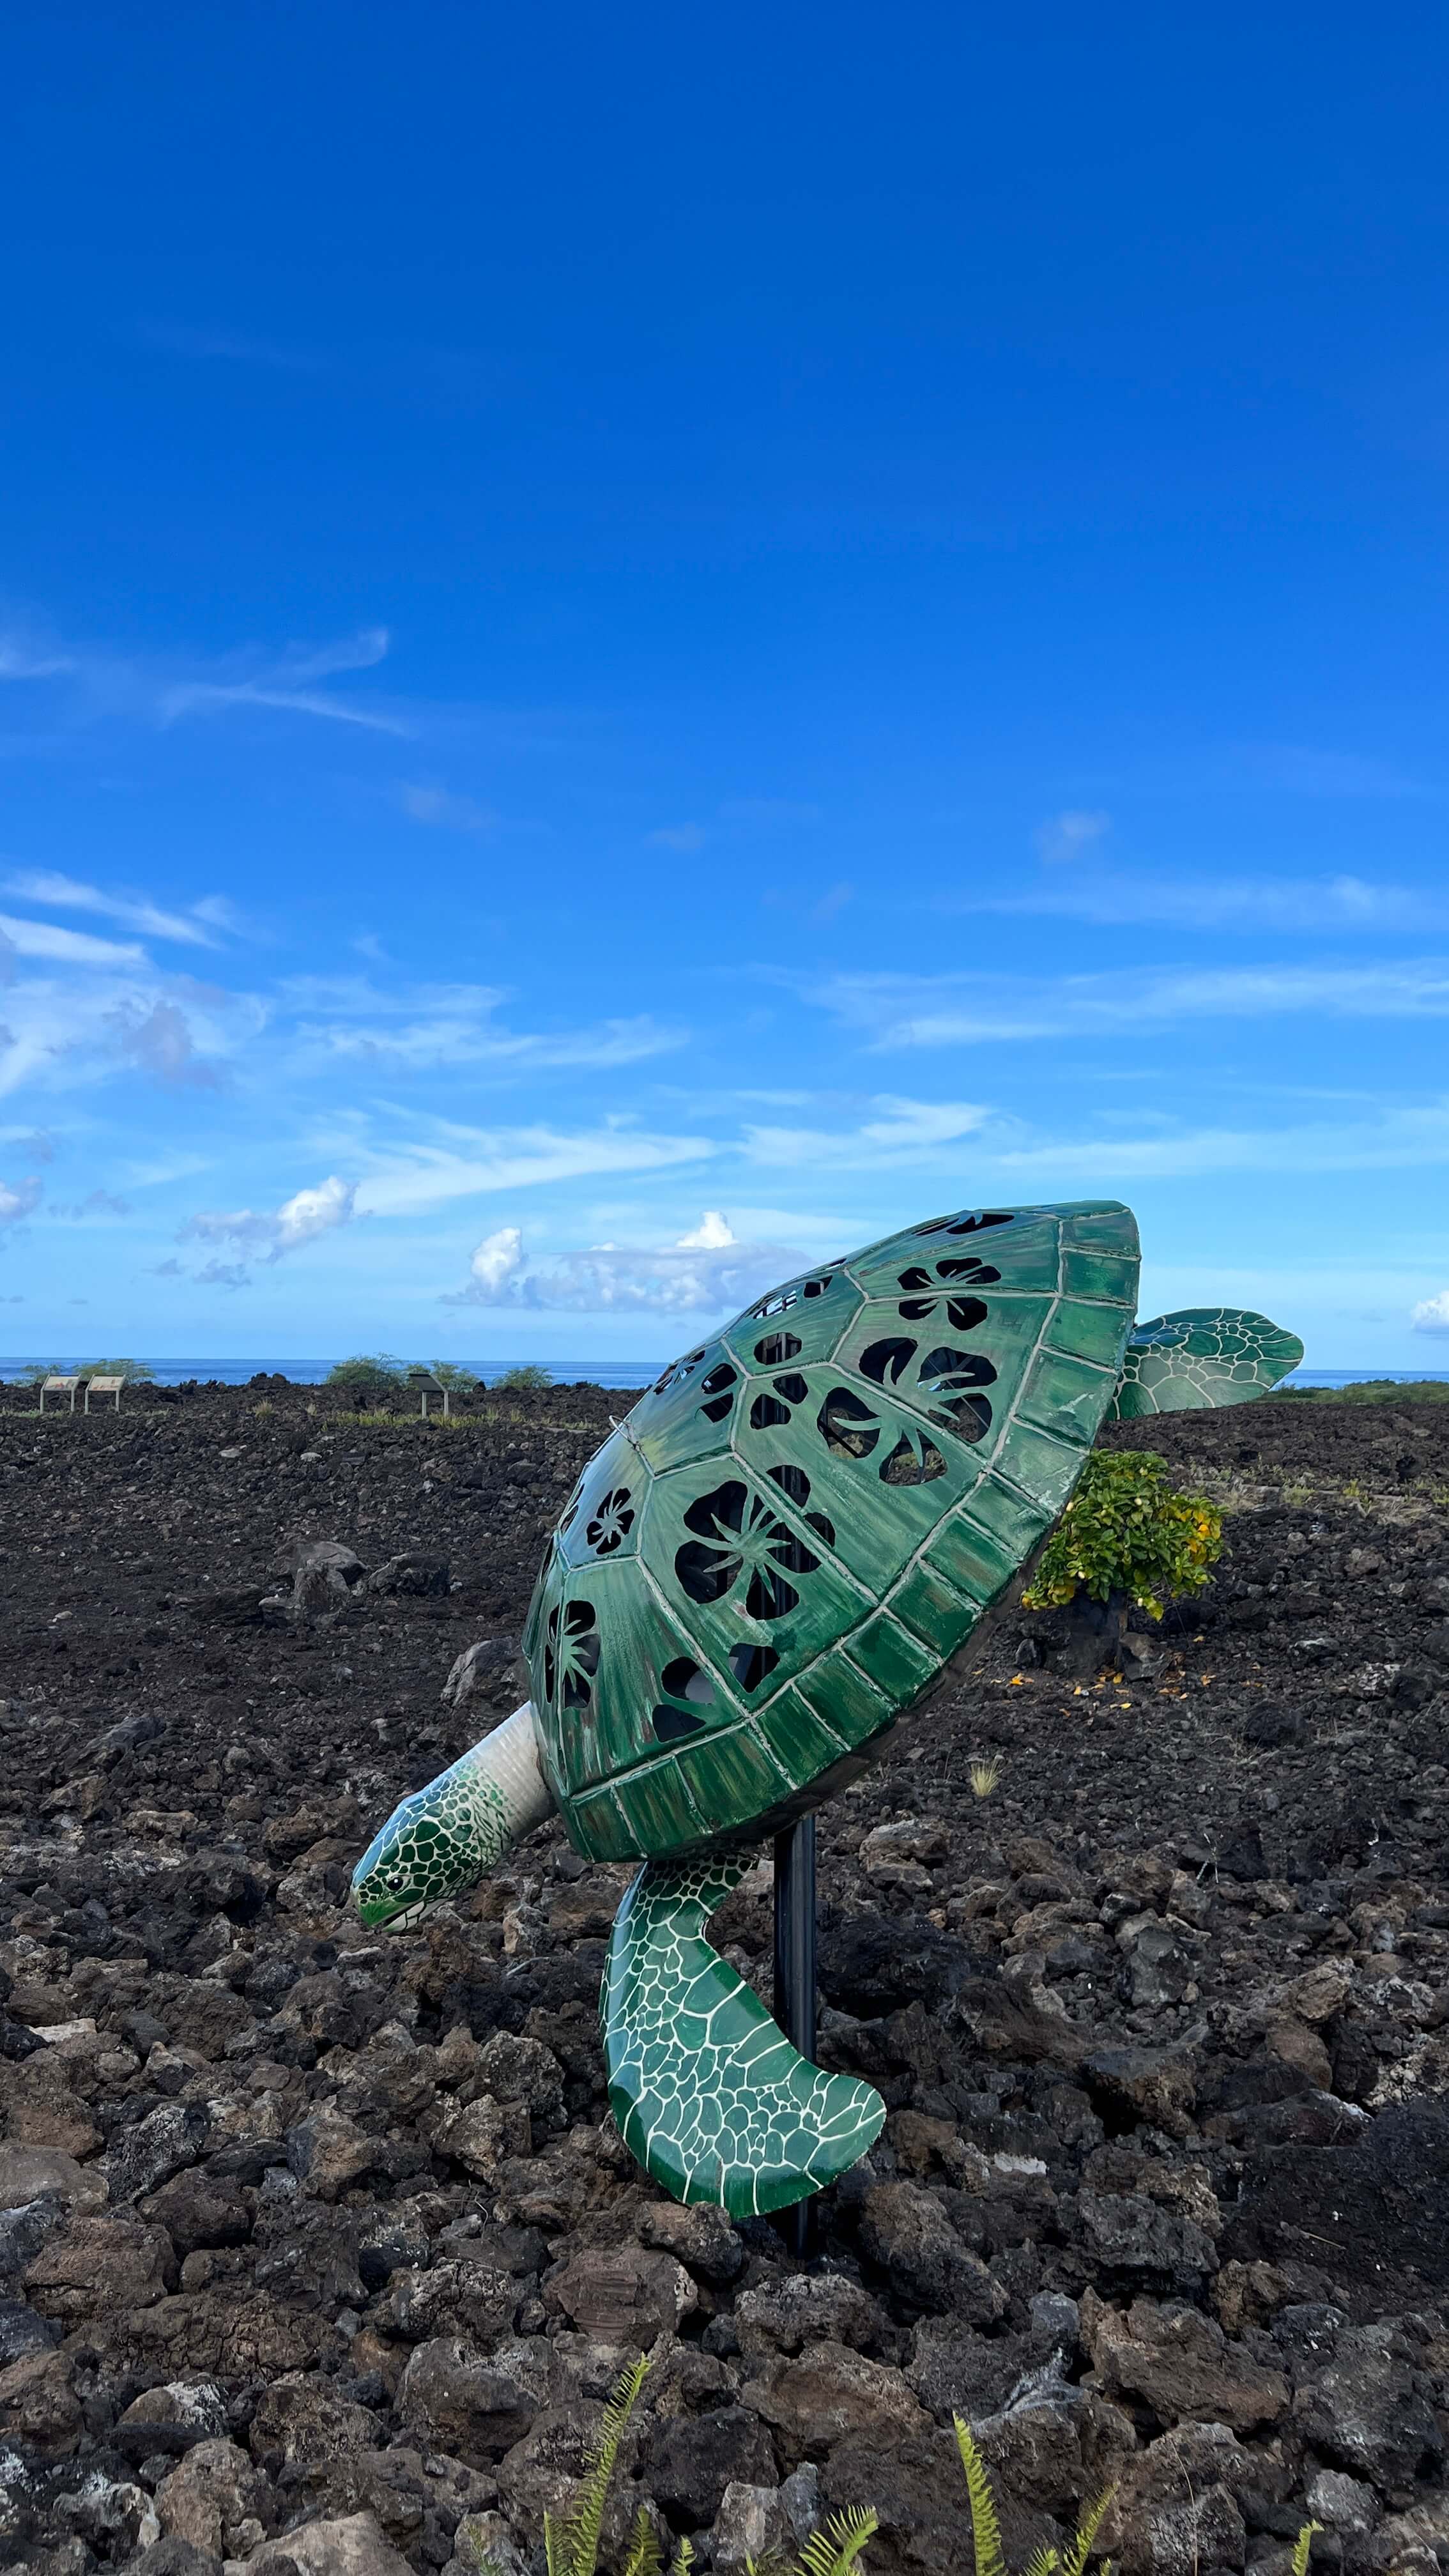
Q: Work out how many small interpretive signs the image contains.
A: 3